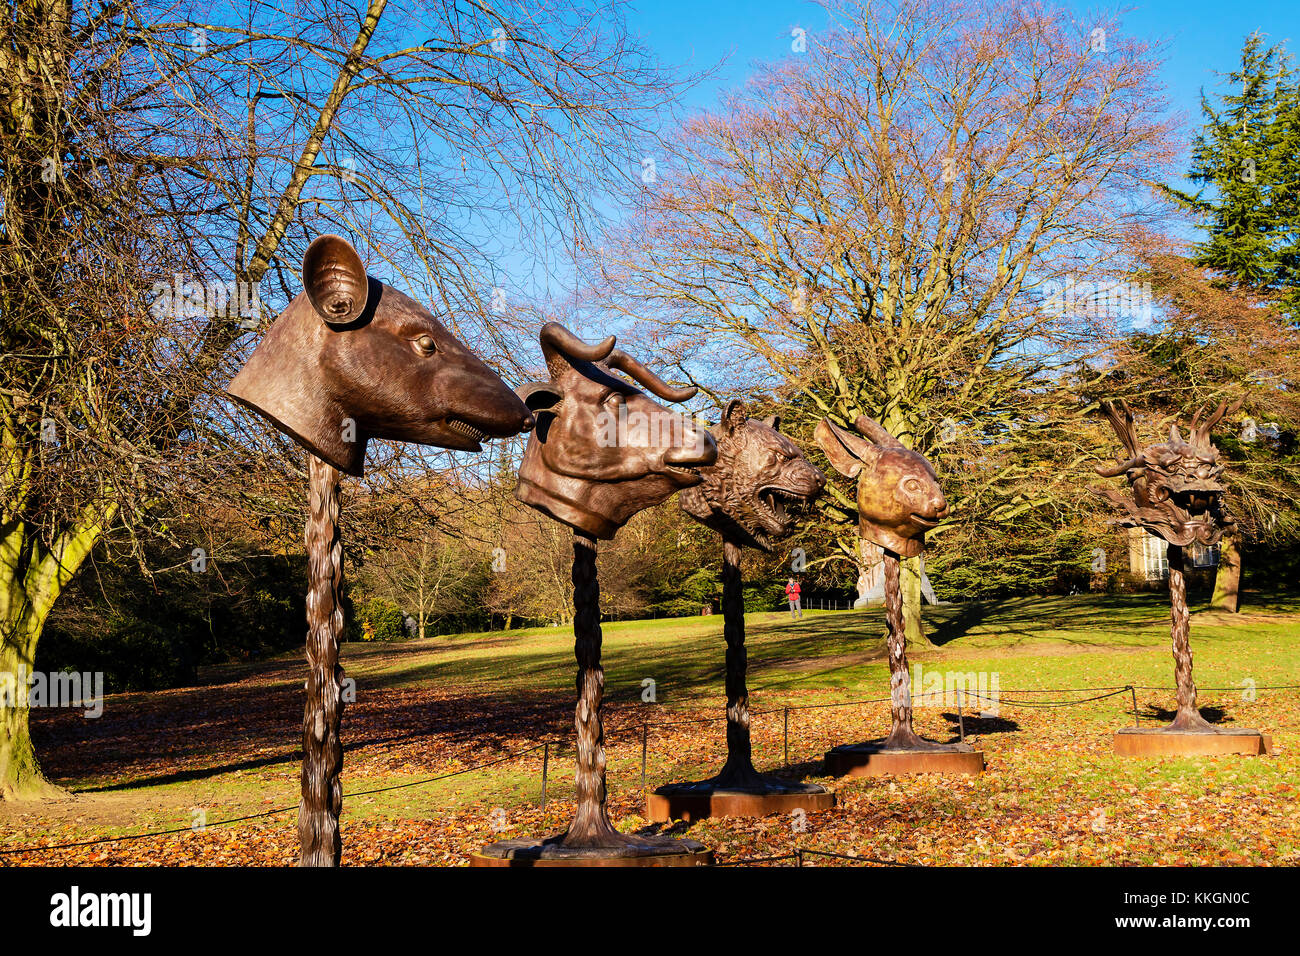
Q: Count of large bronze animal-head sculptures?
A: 5